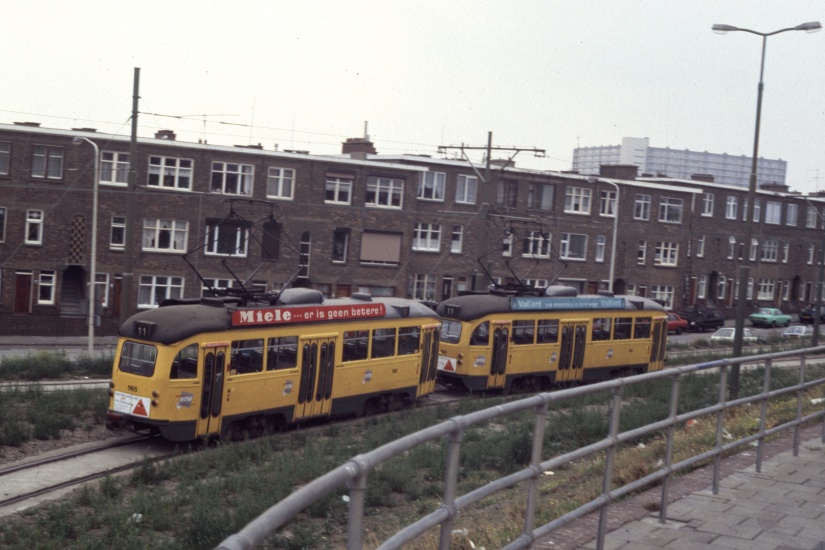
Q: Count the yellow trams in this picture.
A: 2